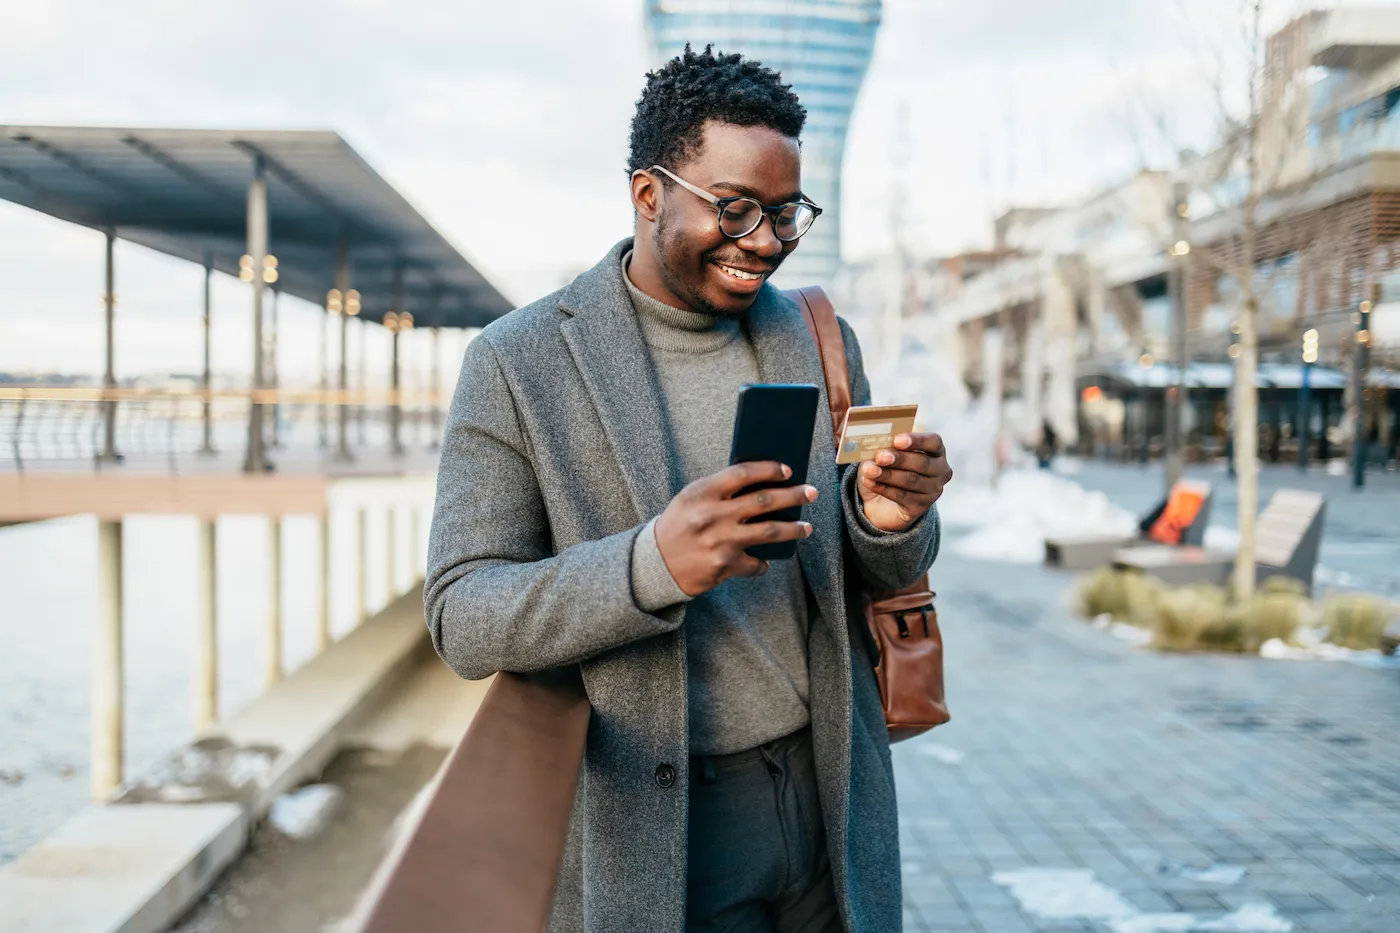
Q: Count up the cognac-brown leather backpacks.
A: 1